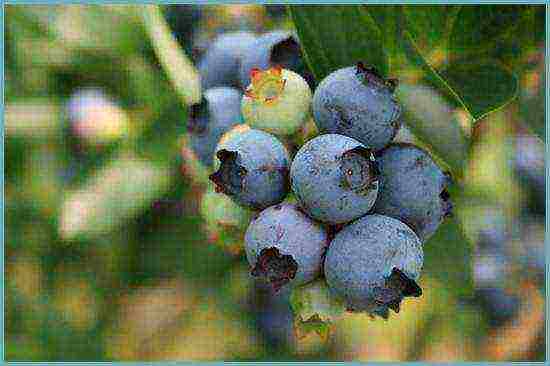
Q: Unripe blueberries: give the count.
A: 3